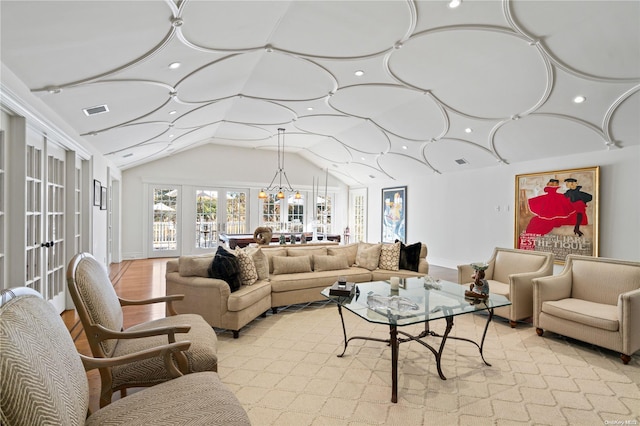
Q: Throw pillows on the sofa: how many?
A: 8